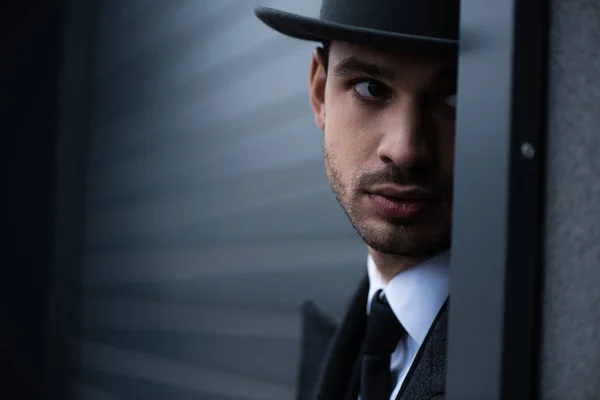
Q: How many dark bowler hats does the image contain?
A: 1